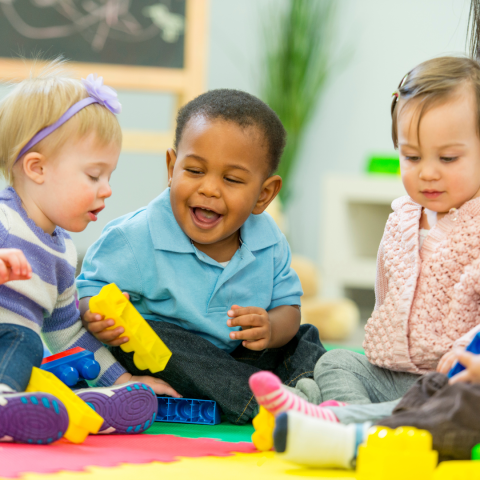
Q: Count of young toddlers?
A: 3